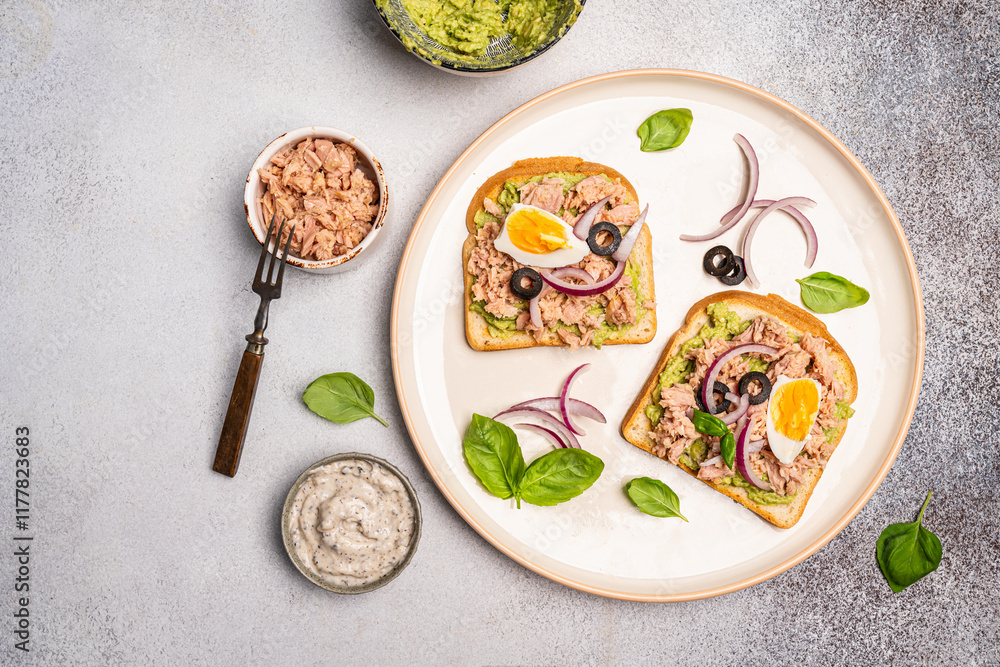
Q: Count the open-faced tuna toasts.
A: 2